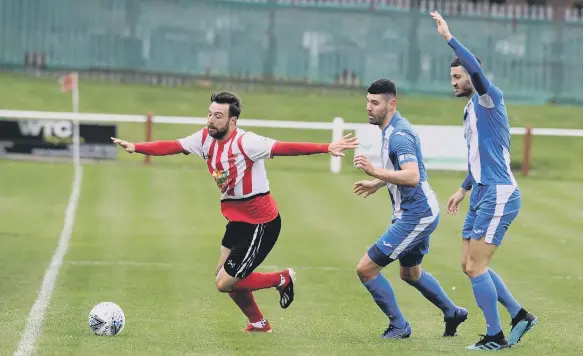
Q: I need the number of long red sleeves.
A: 2